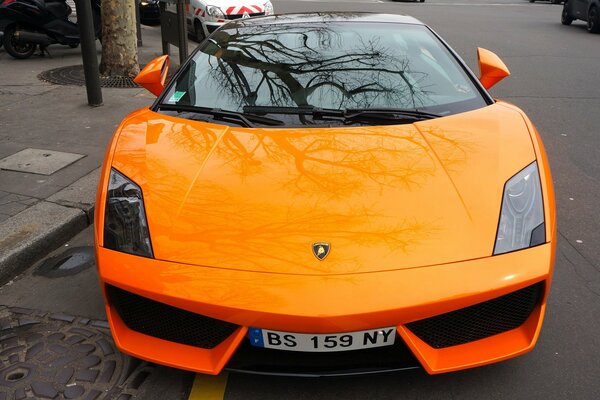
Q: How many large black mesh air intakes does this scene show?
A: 2